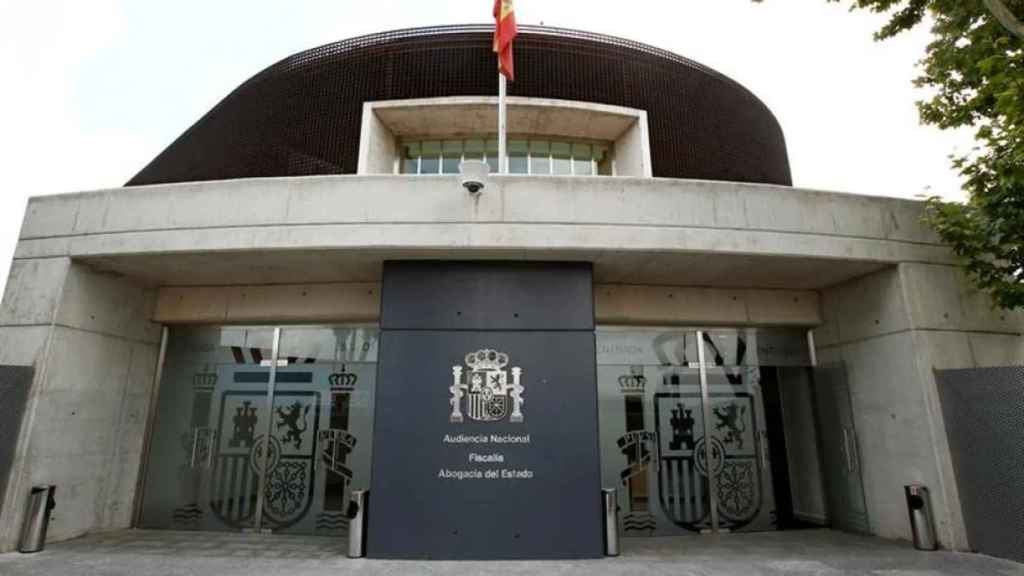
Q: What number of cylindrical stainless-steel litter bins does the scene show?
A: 4